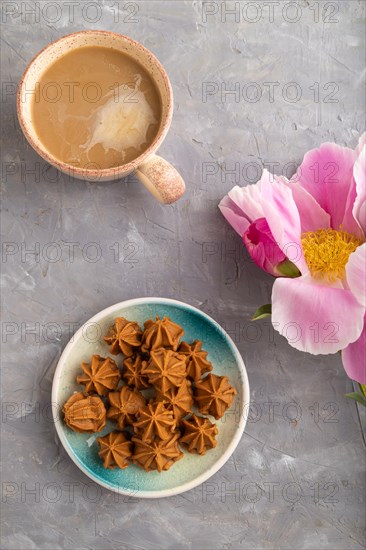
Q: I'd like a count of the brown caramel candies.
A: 14